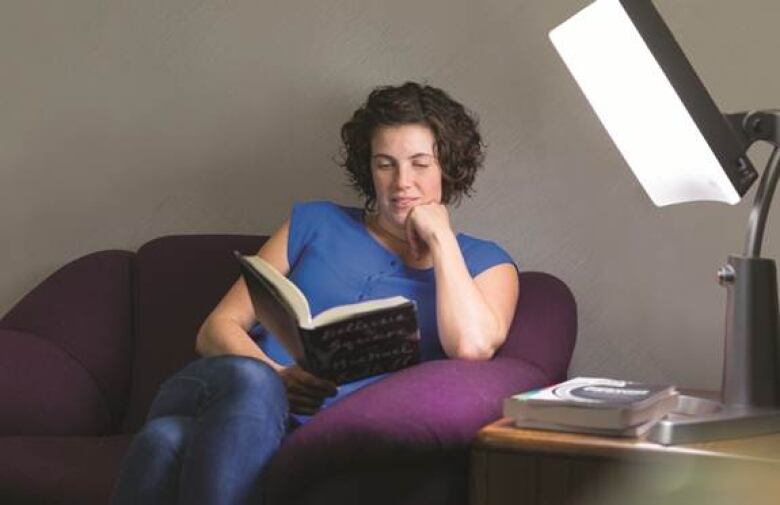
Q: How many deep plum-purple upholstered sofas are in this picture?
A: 1